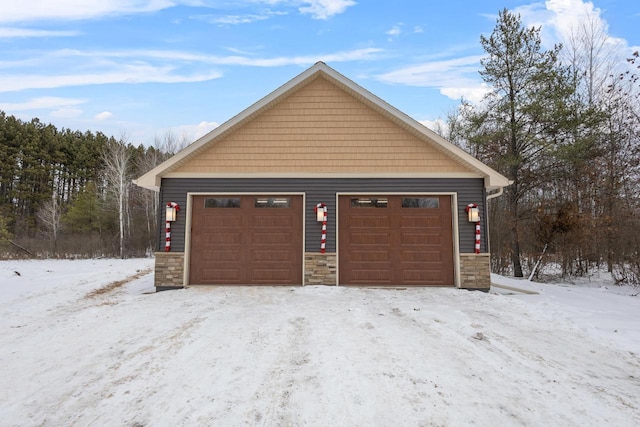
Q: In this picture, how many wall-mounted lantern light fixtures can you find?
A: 3